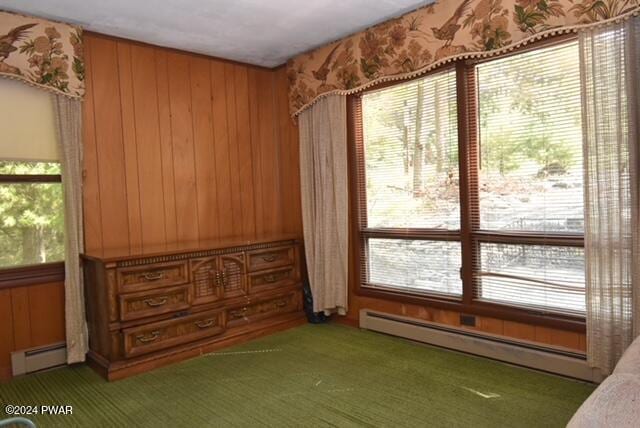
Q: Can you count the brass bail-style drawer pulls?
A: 8